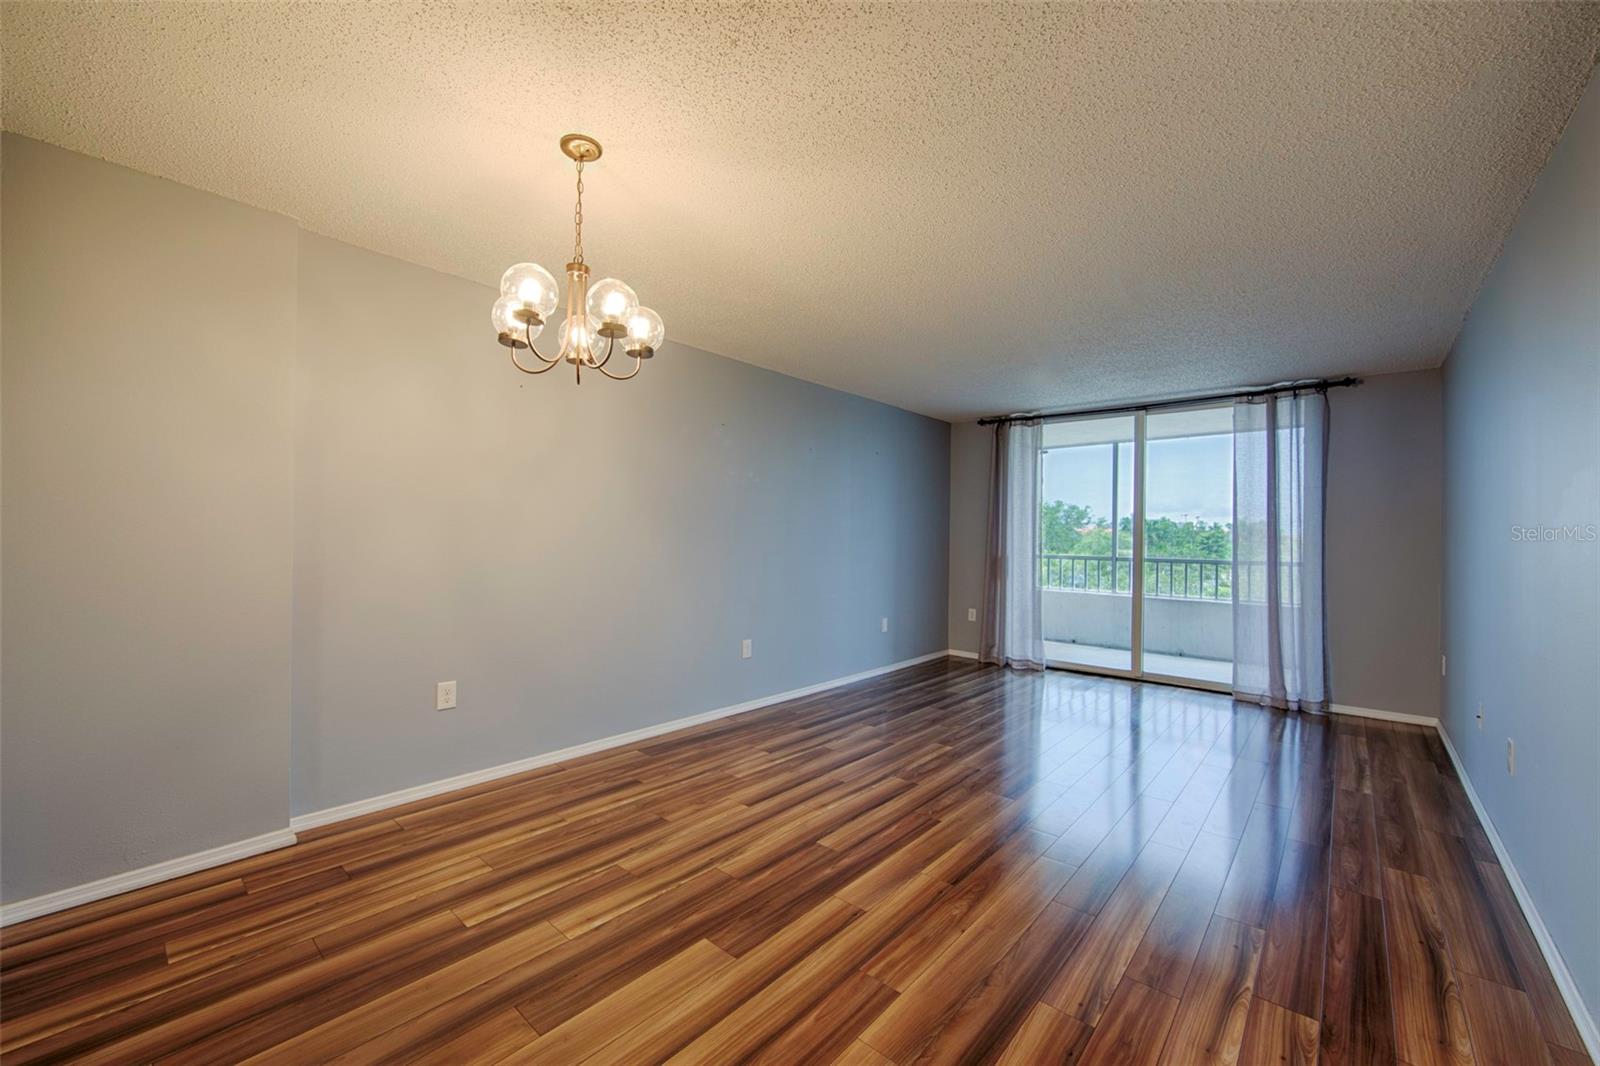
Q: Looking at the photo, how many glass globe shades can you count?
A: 5